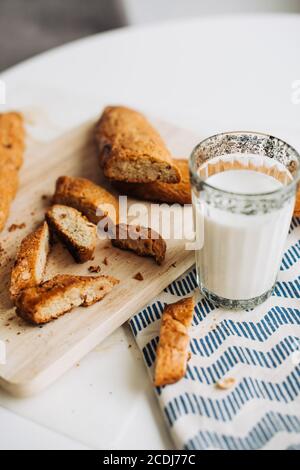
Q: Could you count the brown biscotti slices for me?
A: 6